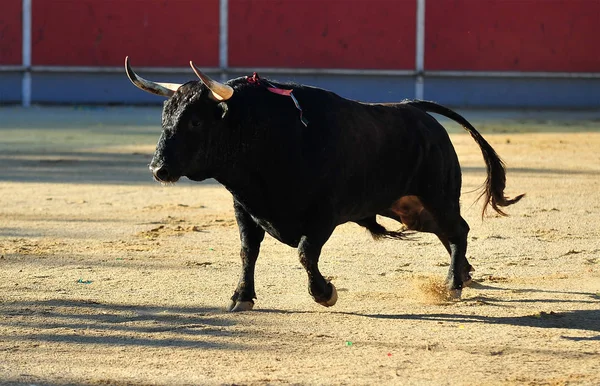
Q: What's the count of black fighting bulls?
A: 1